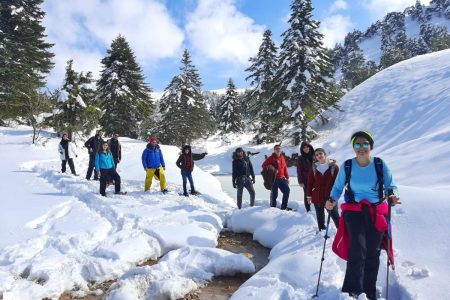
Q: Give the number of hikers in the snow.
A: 11